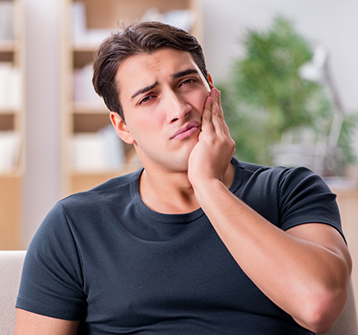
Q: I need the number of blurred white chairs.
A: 1